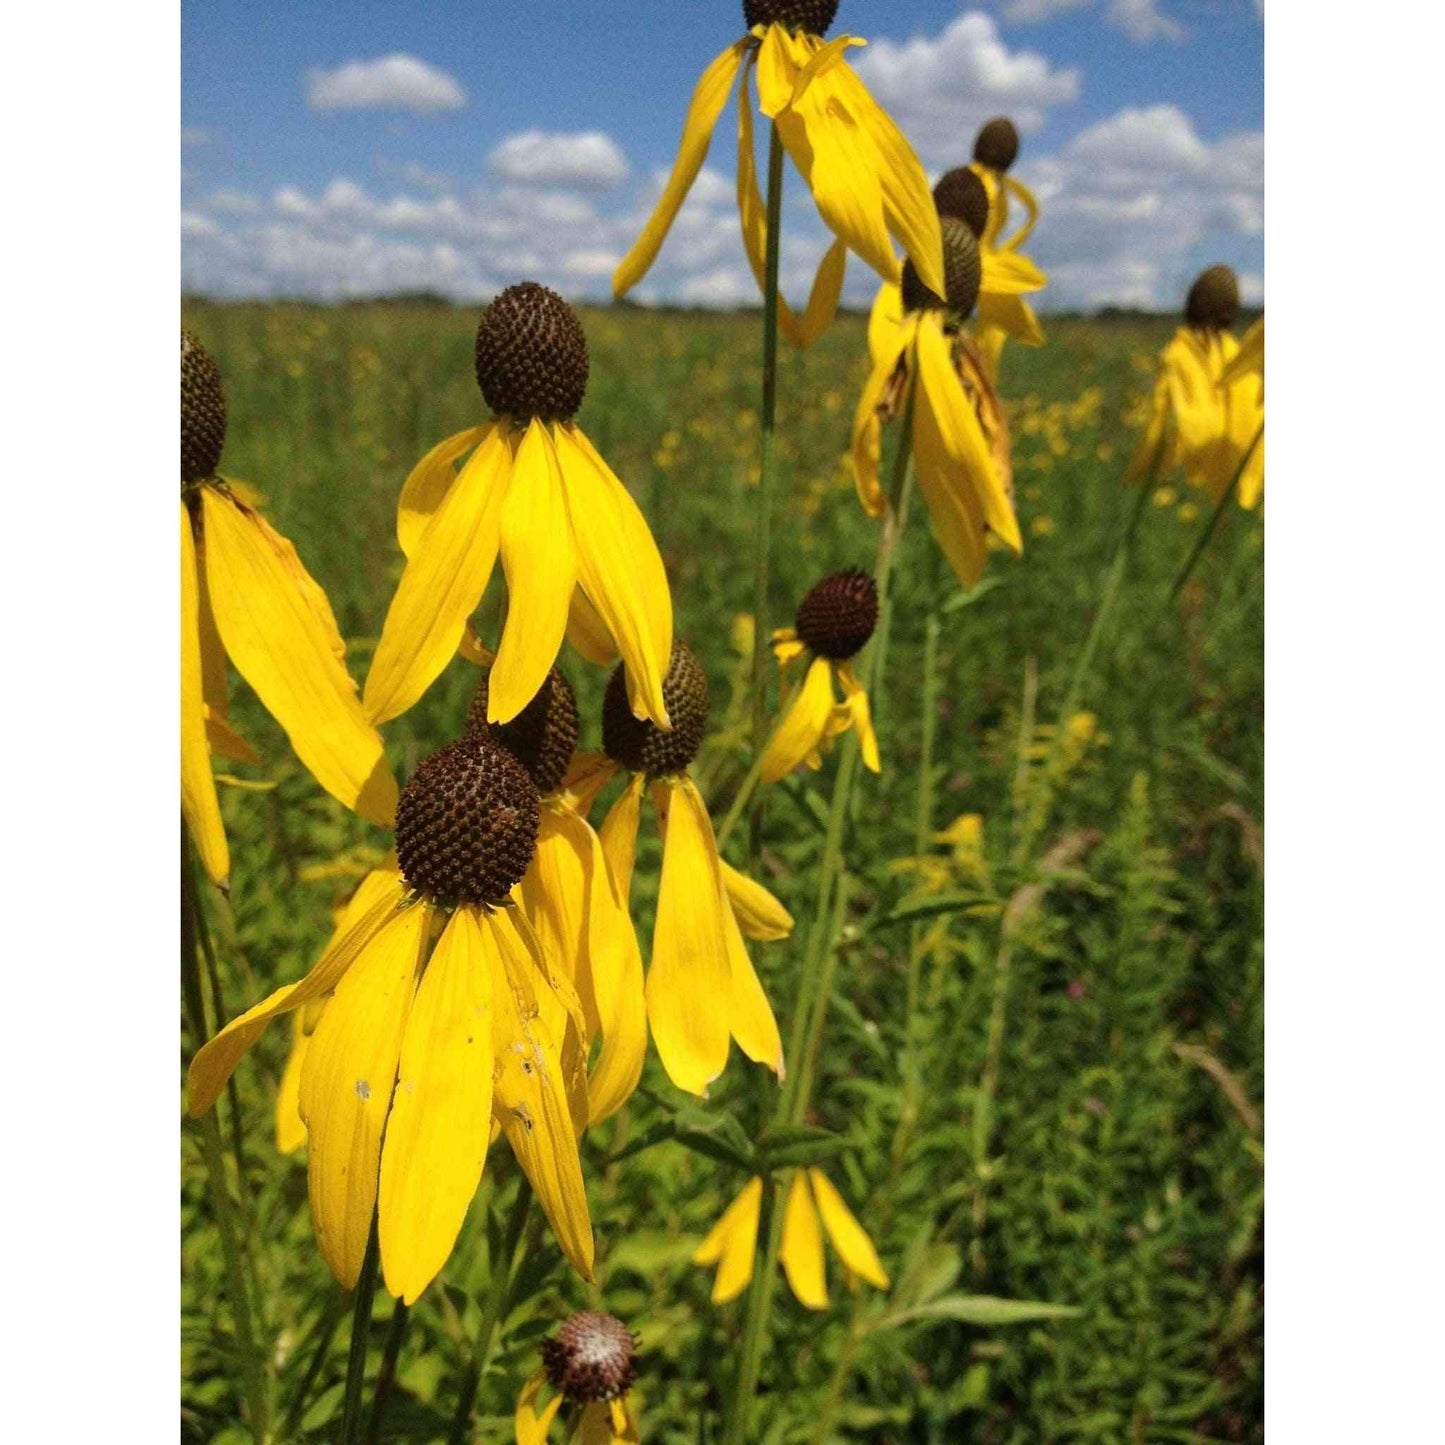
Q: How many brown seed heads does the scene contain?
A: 12